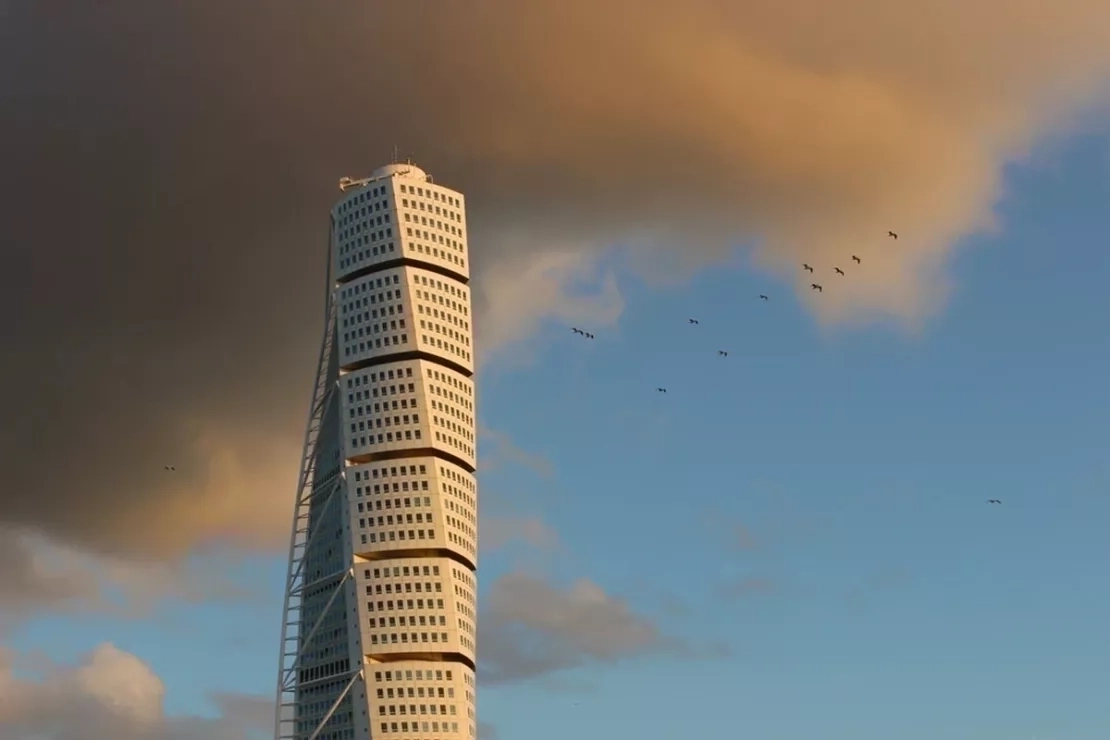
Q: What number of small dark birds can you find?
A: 13